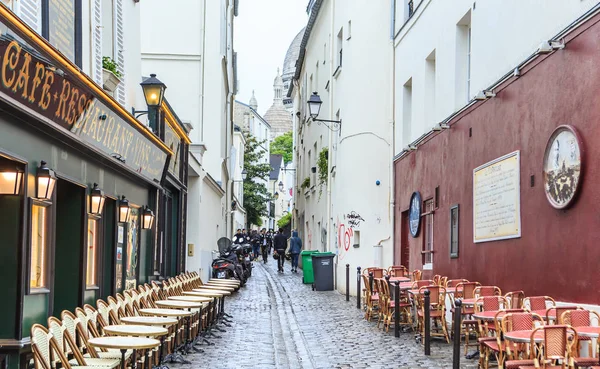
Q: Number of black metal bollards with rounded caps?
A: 7